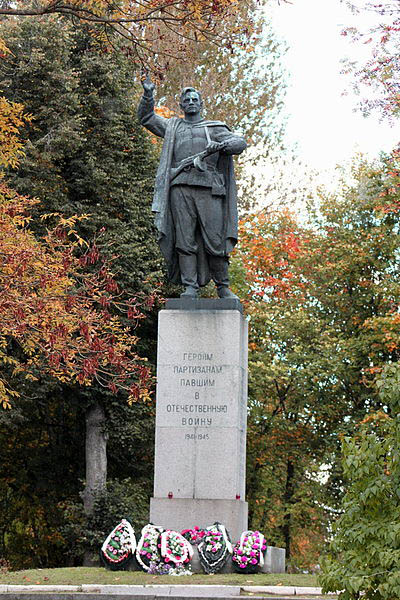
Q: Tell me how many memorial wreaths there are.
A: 5